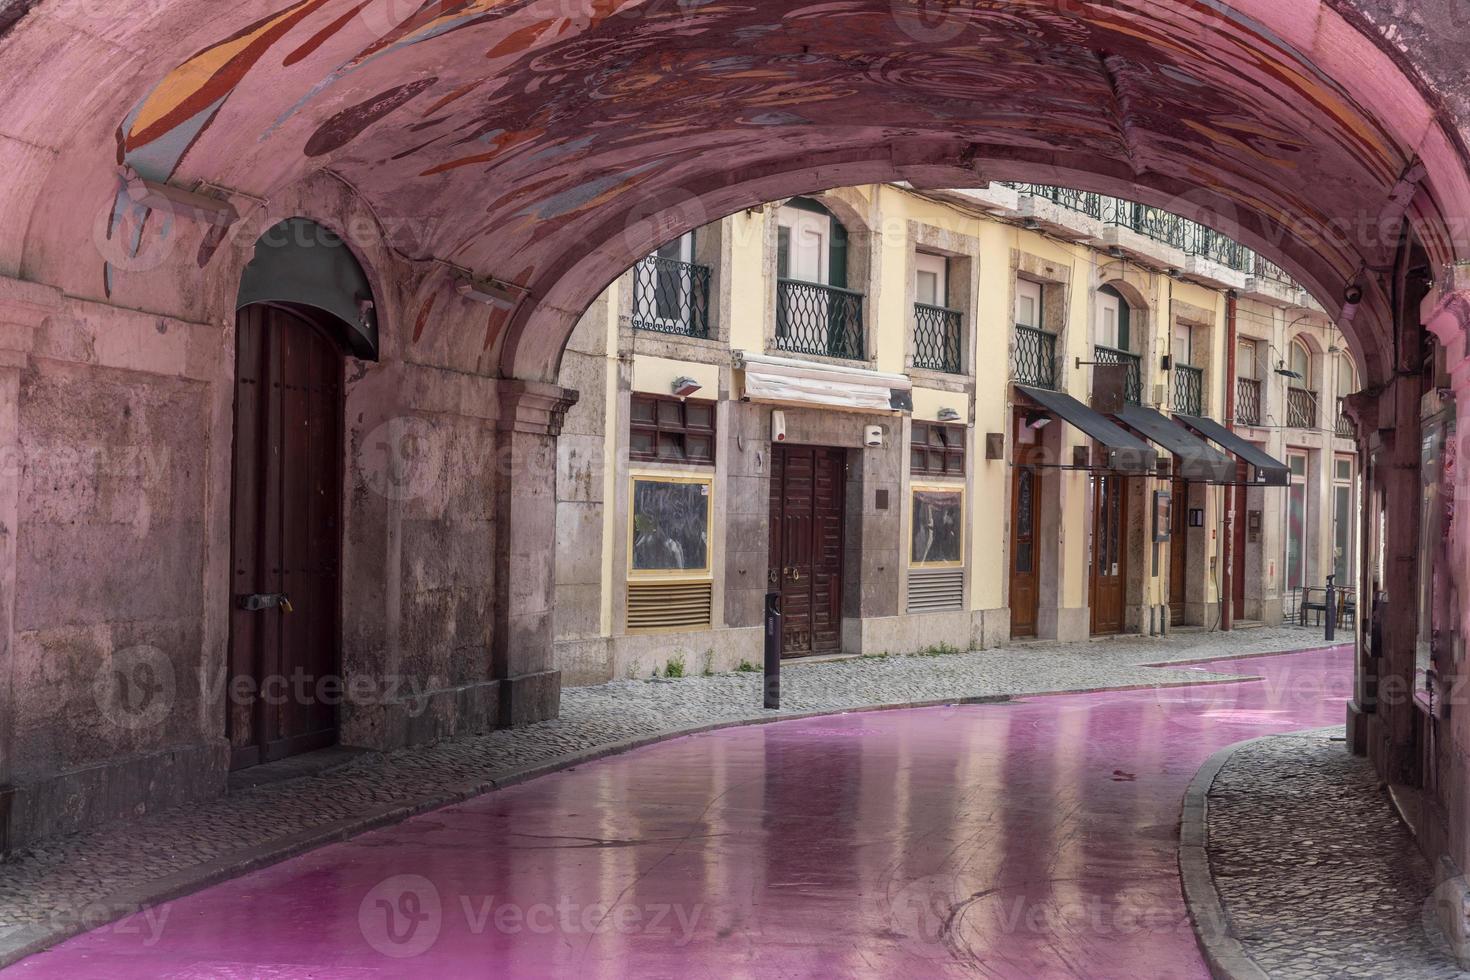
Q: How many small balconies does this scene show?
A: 9